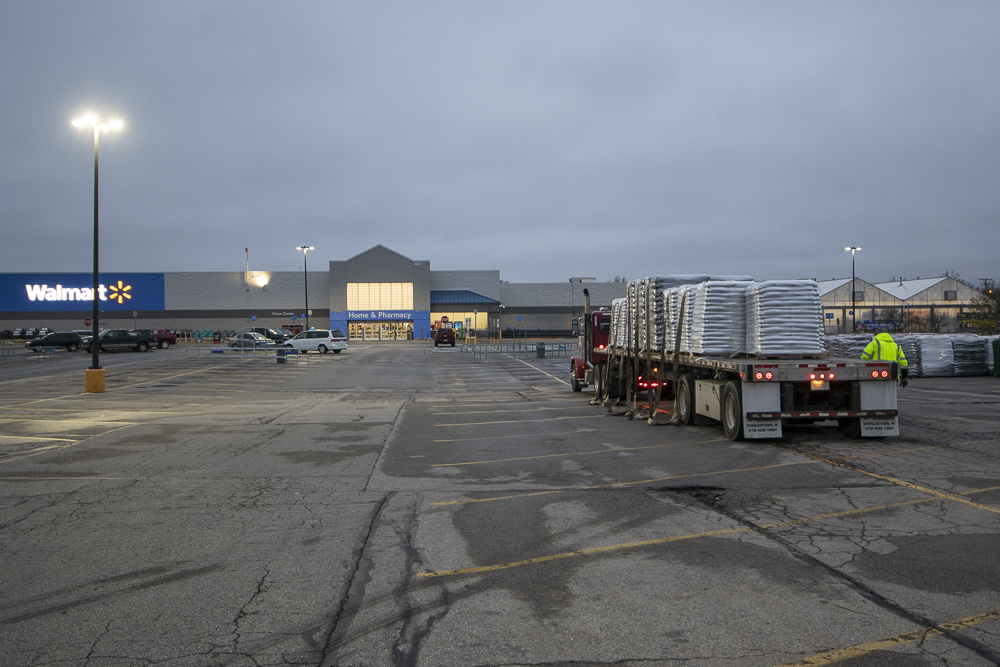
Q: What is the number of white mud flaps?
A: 2